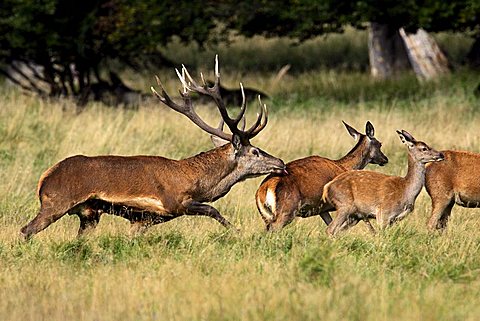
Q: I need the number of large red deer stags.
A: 1